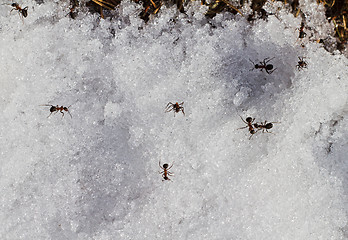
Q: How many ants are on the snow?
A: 8